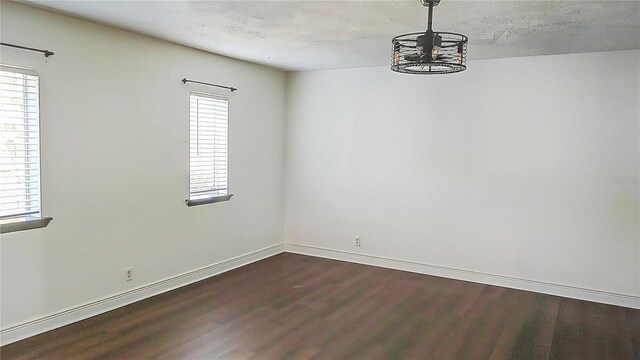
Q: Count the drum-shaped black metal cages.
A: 1